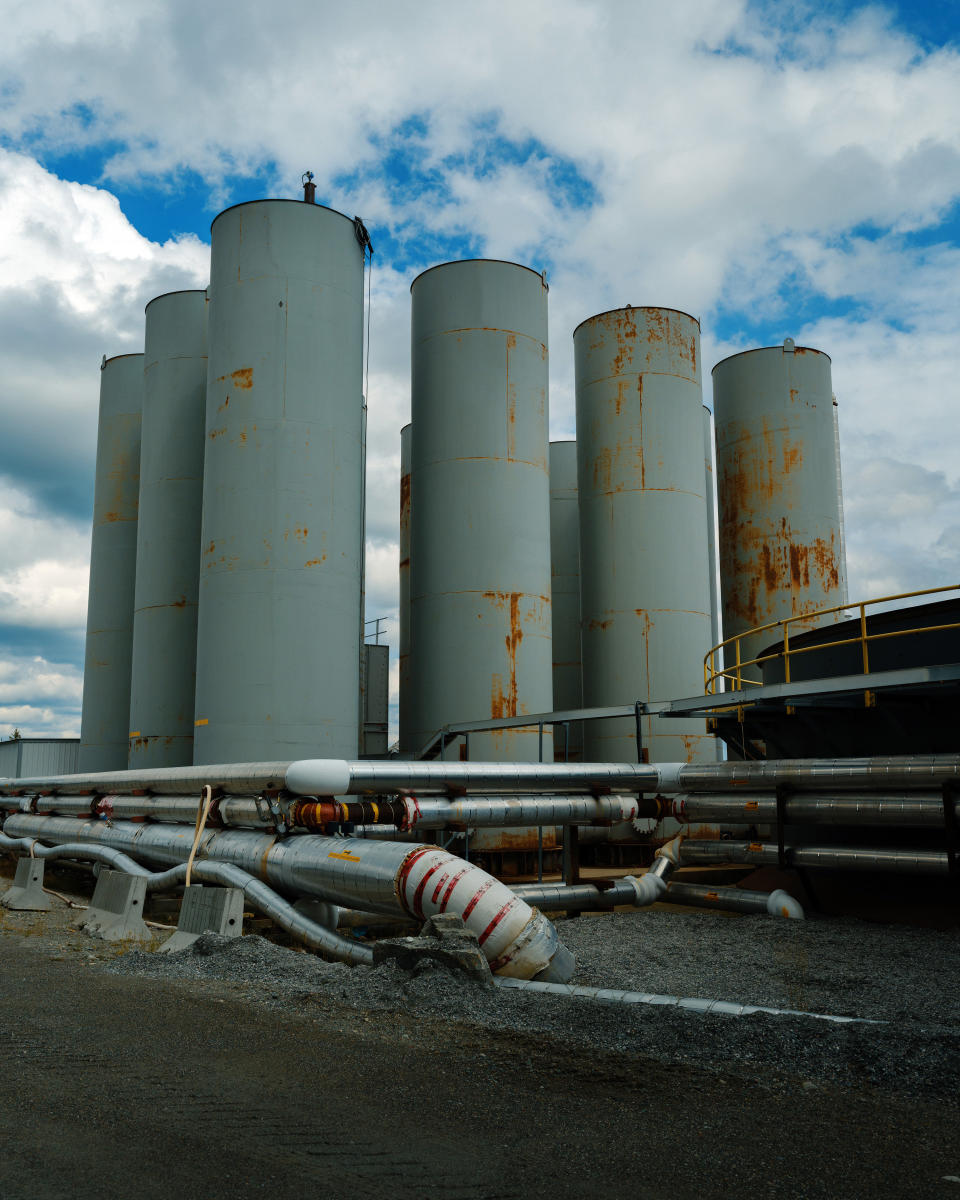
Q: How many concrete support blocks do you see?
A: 3